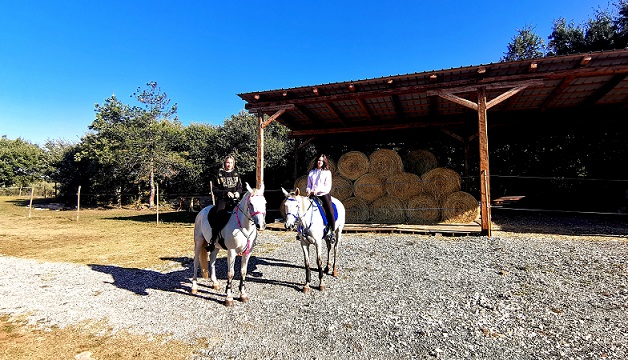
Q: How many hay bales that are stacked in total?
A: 14